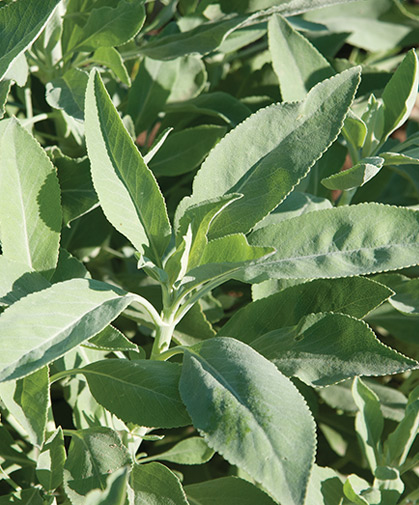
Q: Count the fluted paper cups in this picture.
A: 0